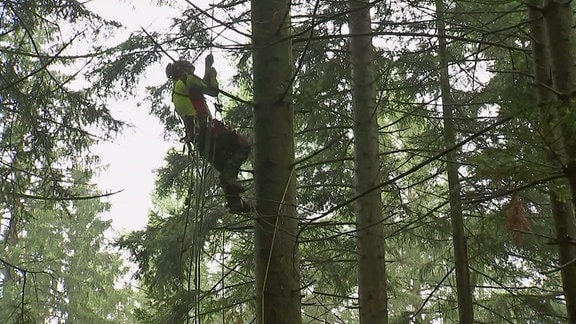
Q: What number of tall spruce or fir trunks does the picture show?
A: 5